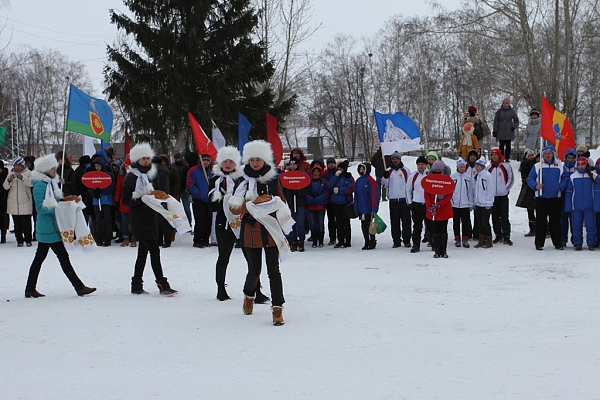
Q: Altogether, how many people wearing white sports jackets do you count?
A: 6